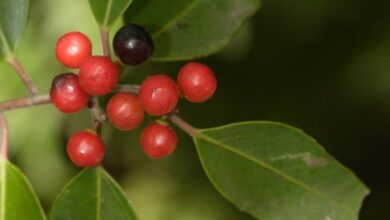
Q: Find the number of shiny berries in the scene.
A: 9